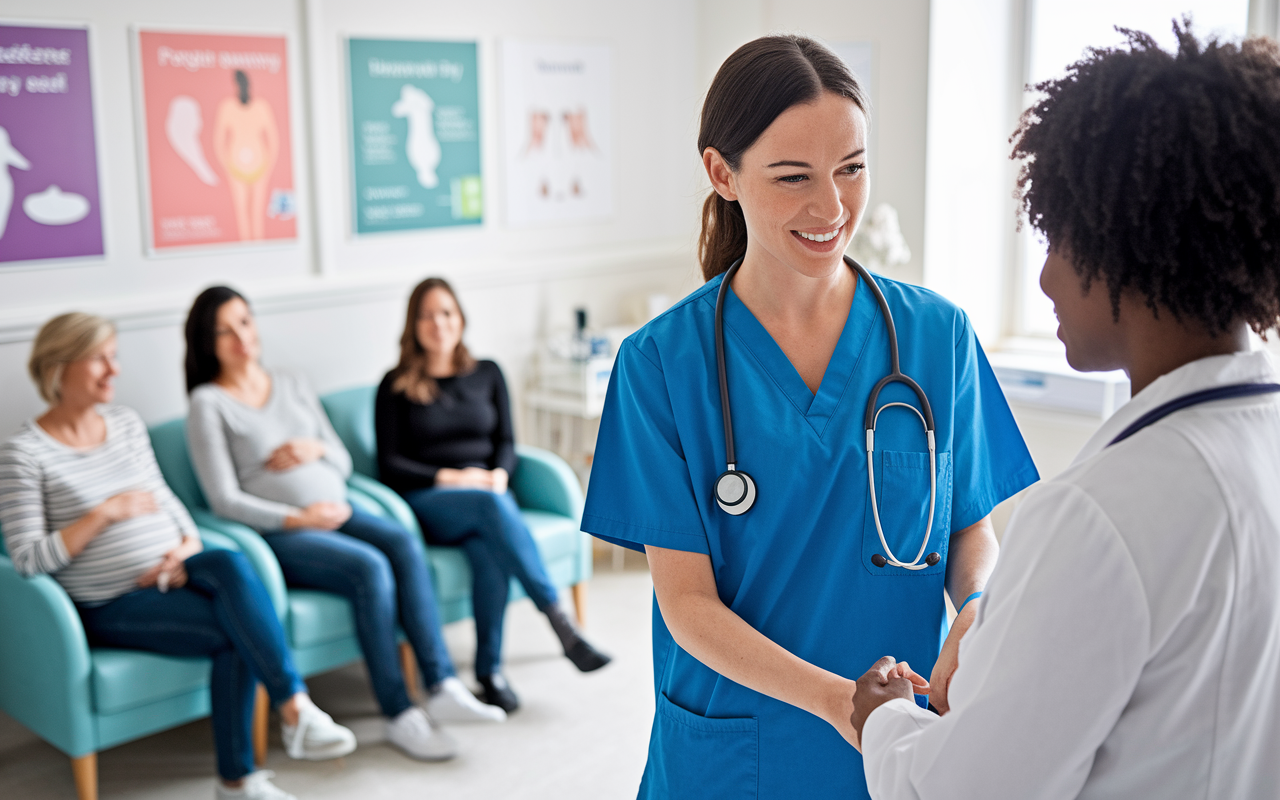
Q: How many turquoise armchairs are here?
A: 3